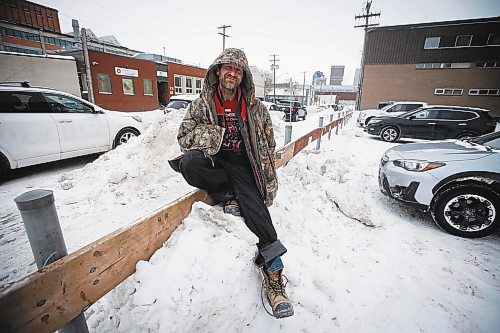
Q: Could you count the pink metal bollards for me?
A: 0